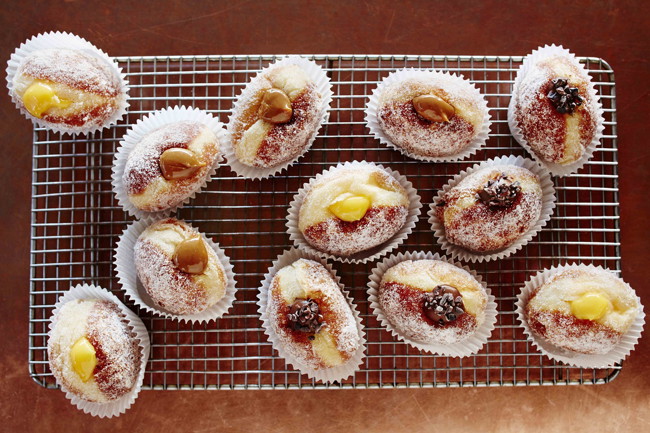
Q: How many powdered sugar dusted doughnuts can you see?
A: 12